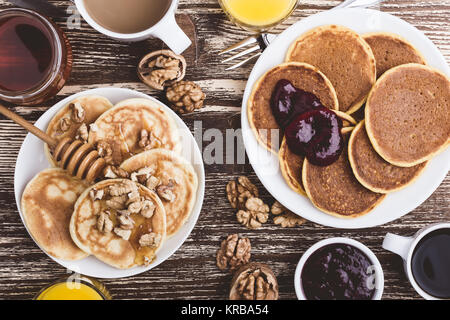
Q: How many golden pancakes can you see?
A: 12